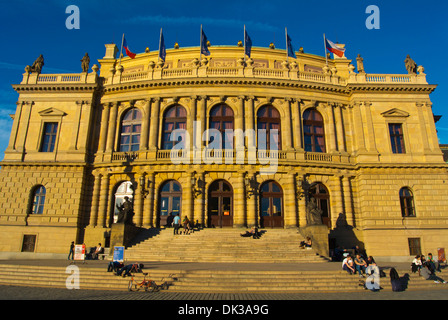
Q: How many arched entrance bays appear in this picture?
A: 5